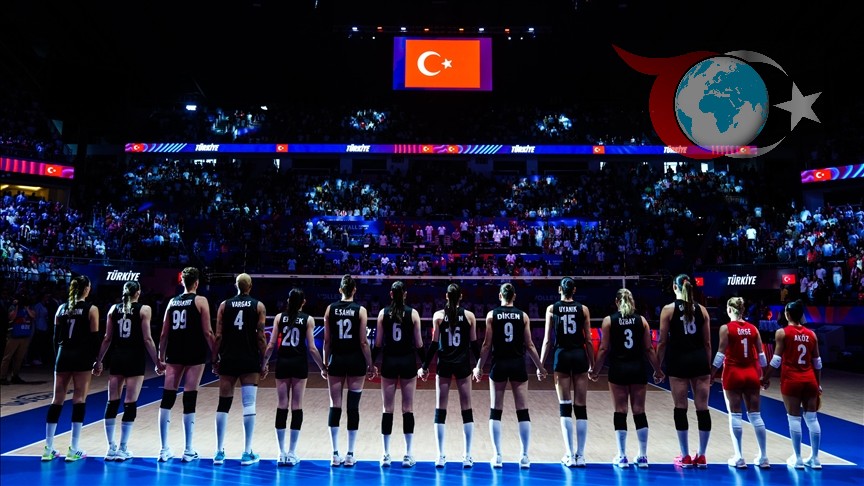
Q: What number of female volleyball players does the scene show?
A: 14